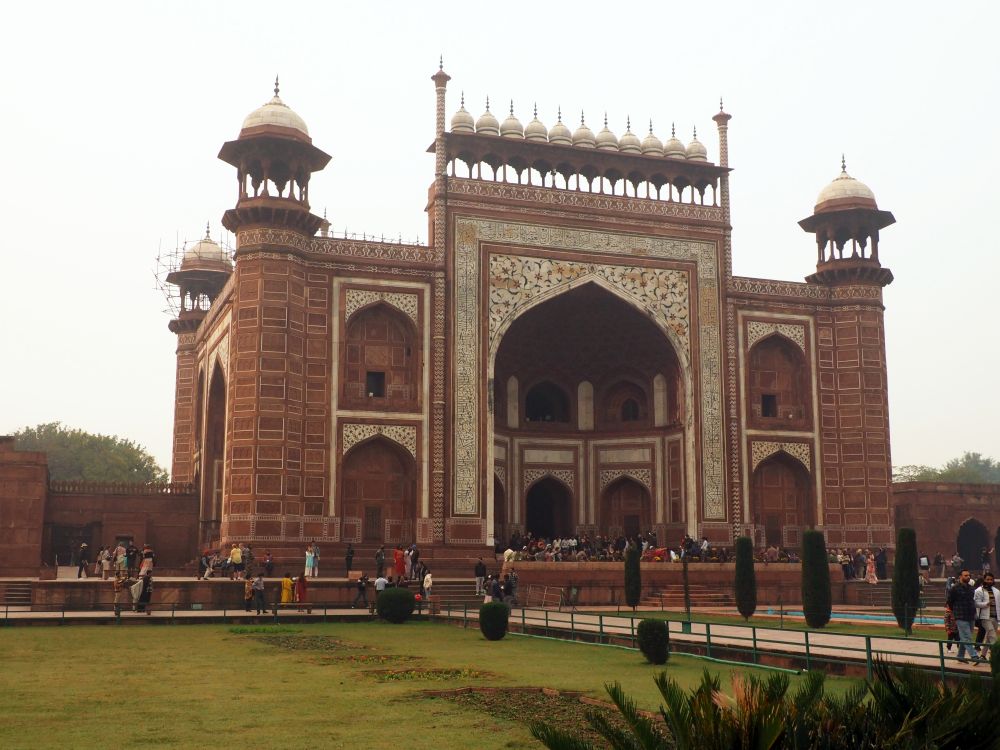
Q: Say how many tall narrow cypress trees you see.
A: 4